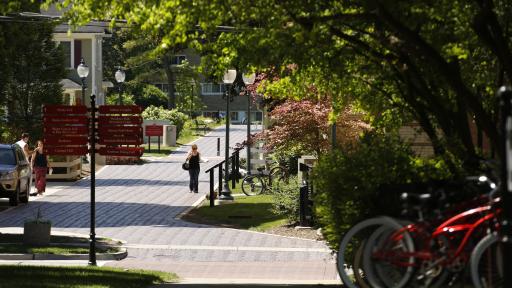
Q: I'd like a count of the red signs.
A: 11